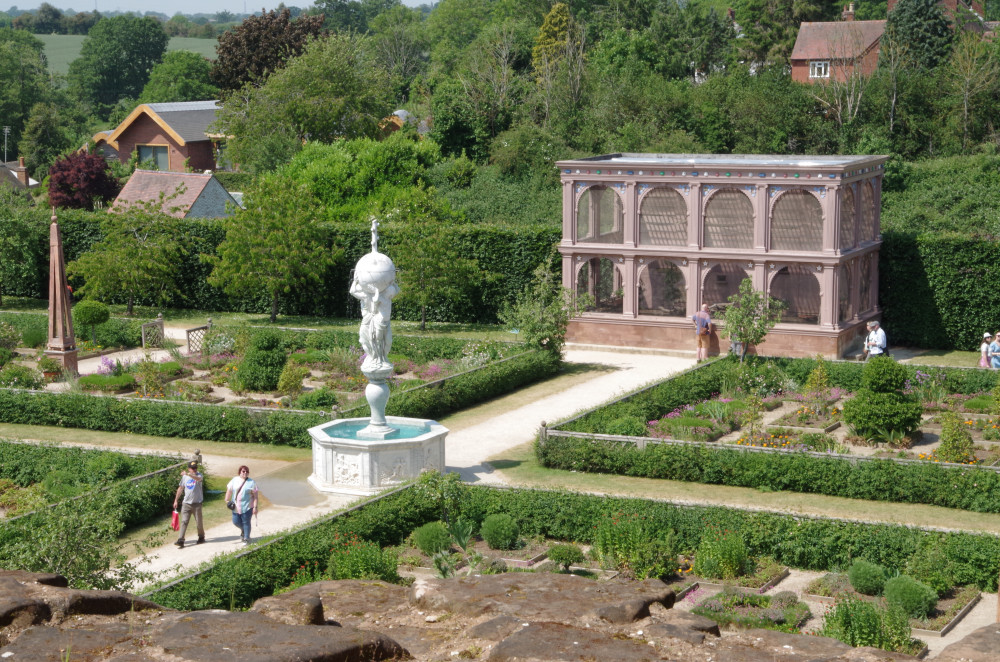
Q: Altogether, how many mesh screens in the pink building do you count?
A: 12